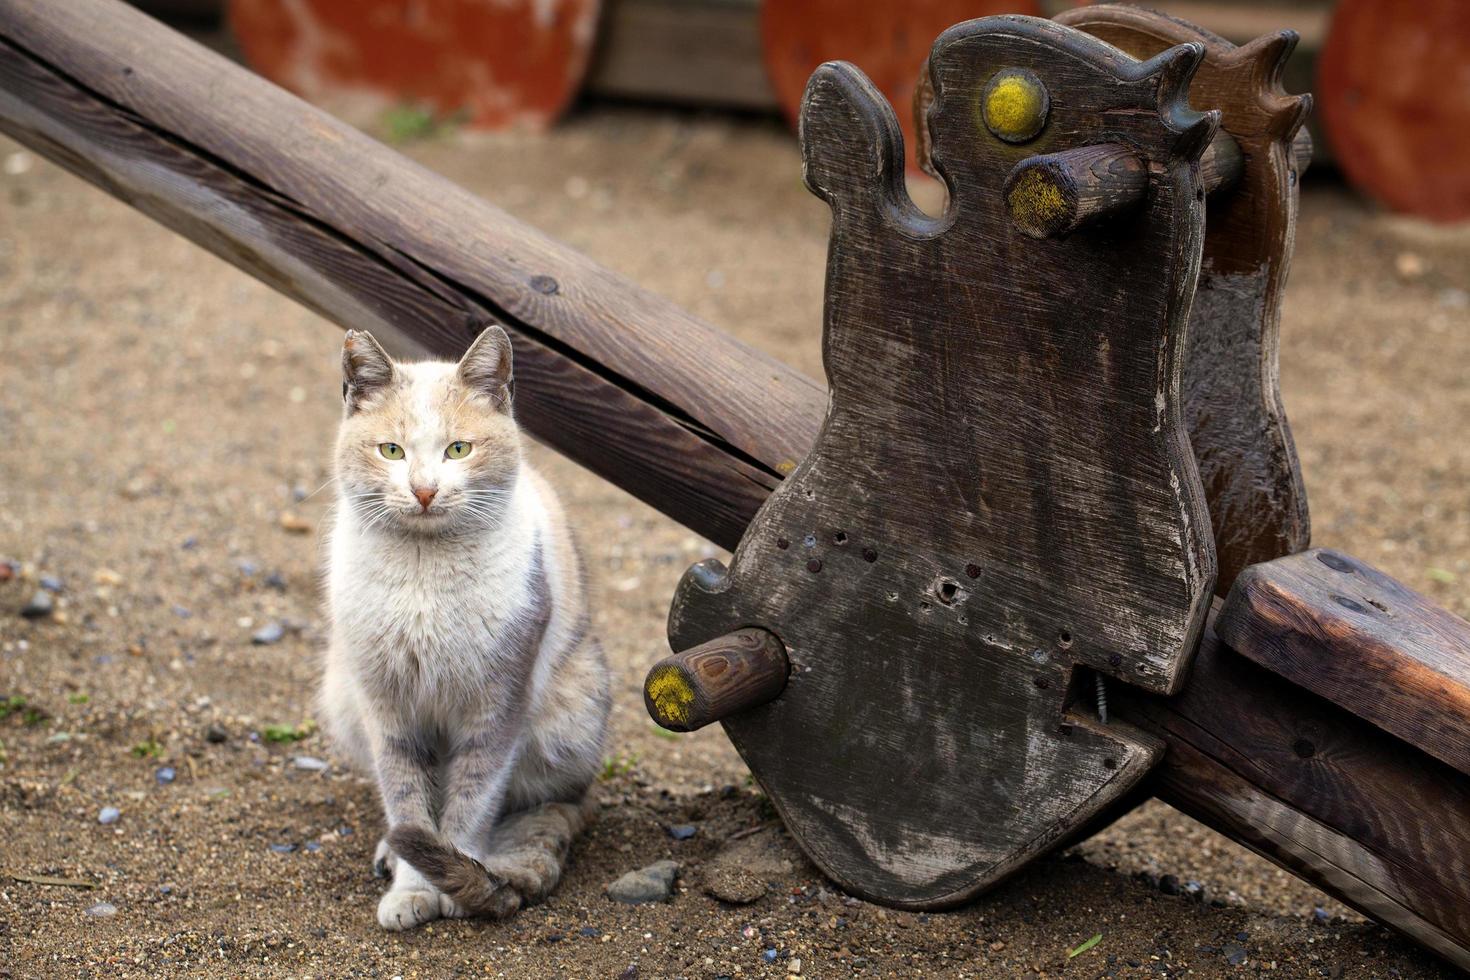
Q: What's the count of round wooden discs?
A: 3